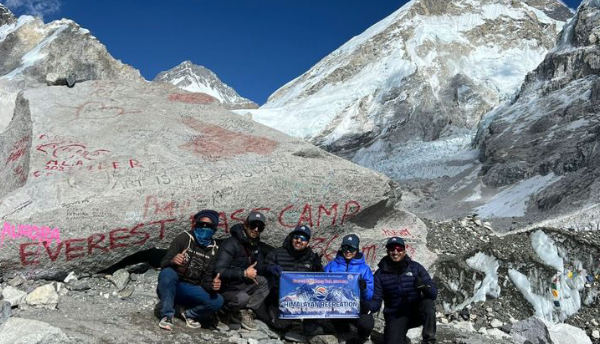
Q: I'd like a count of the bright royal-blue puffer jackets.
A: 1